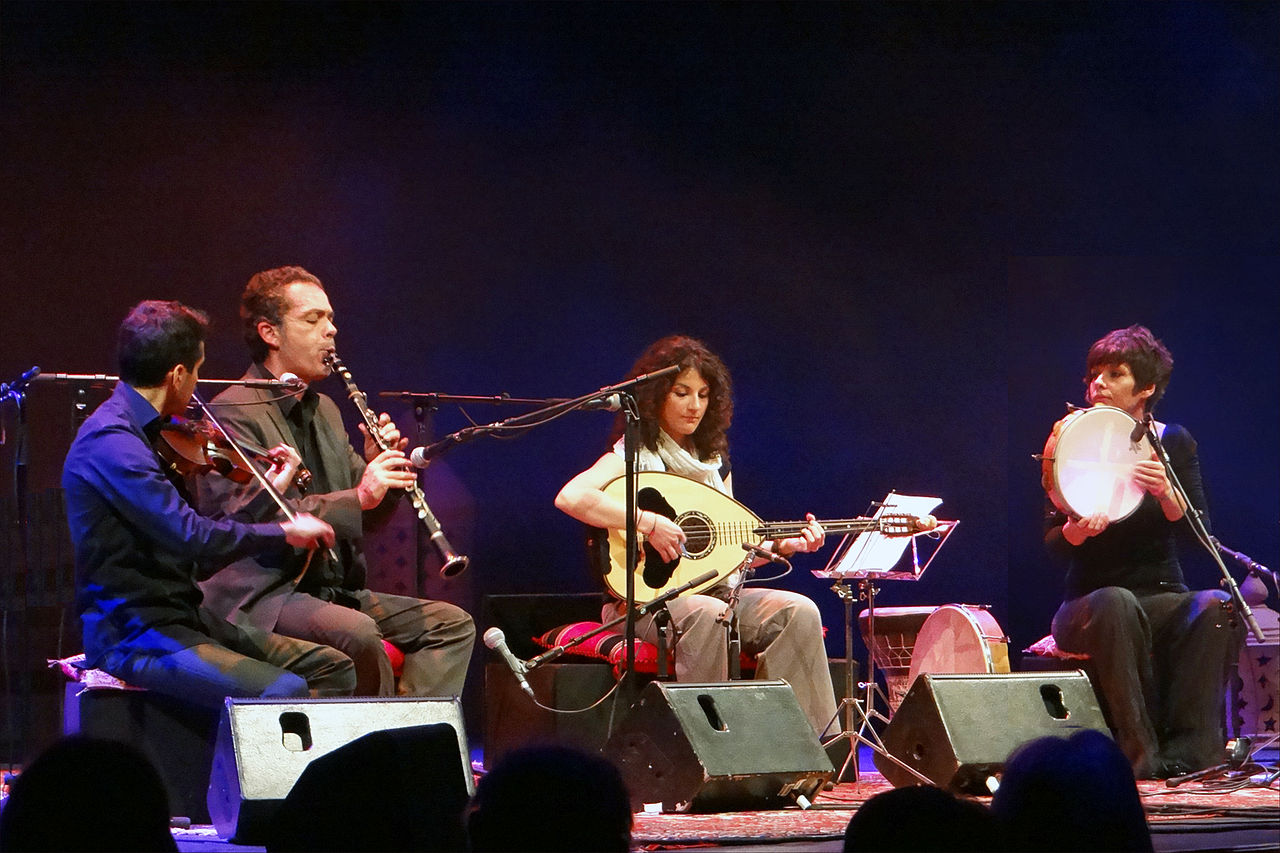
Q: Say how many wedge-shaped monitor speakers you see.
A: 3